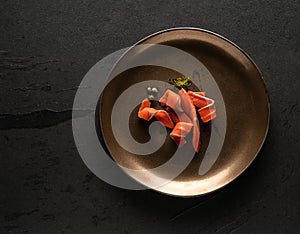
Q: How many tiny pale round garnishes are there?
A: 3